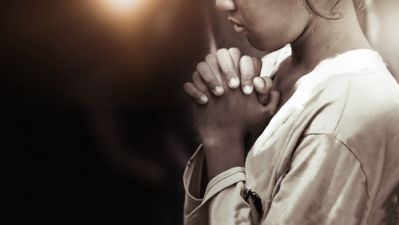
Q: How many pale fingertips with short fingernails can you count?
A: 5